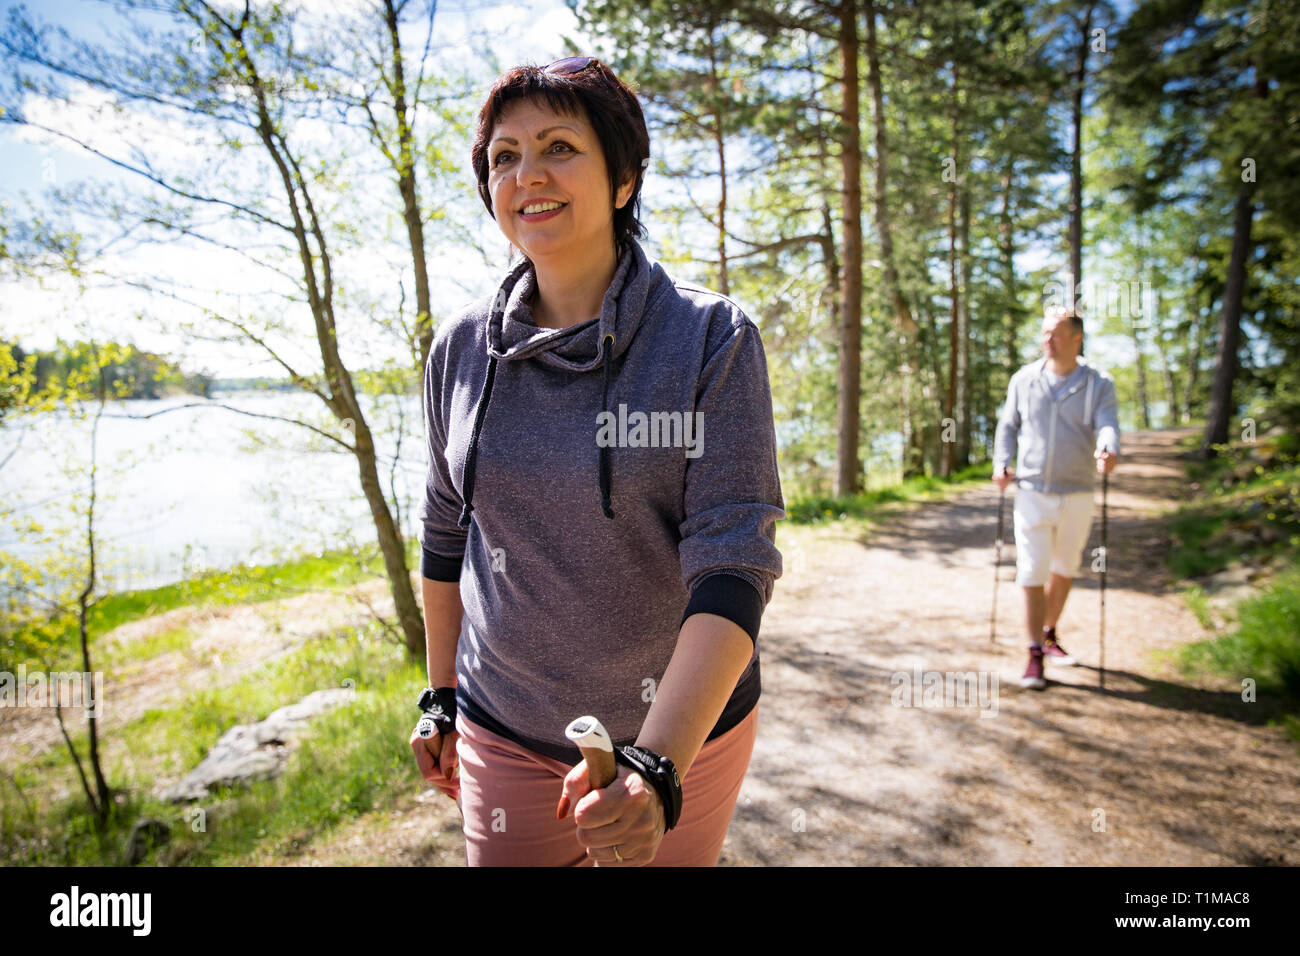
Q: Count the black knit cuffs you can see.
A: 2